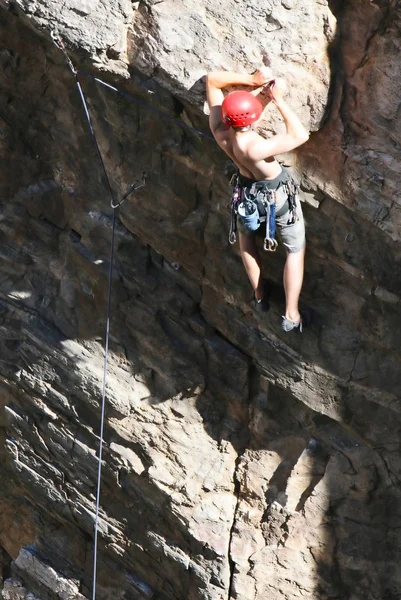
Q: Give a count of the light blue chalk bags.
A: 1